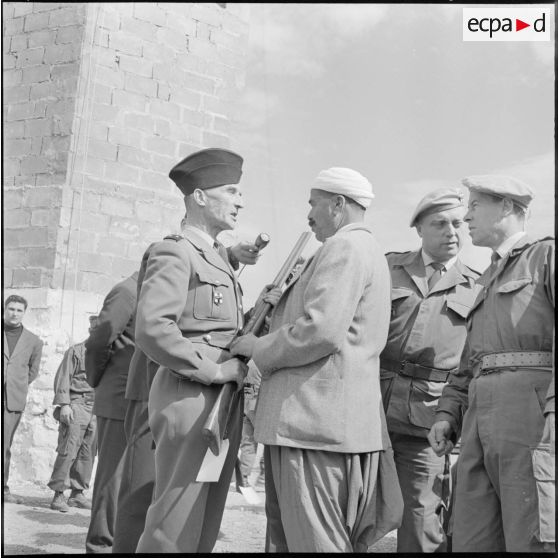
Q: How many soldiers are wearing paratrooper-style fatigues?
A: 2